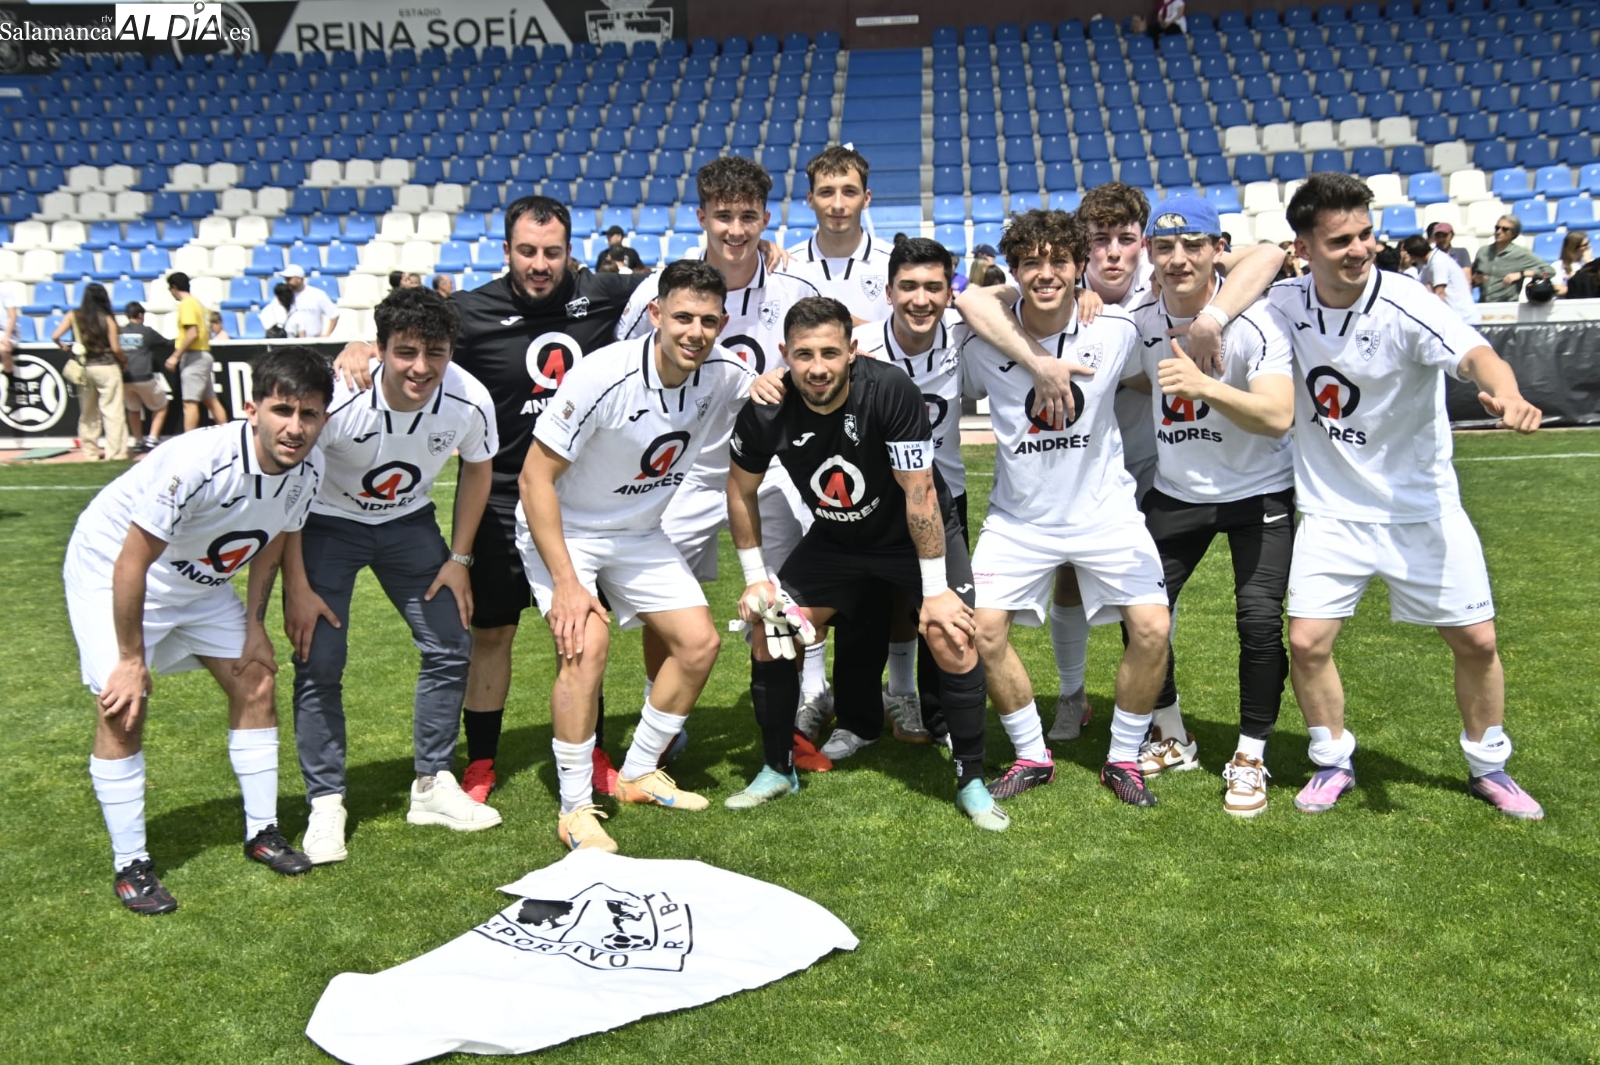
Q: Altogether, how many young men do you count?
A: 12